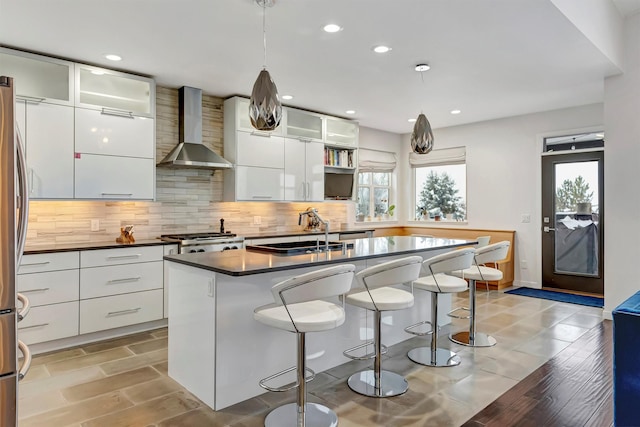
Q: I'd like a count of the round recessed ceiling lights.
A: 7